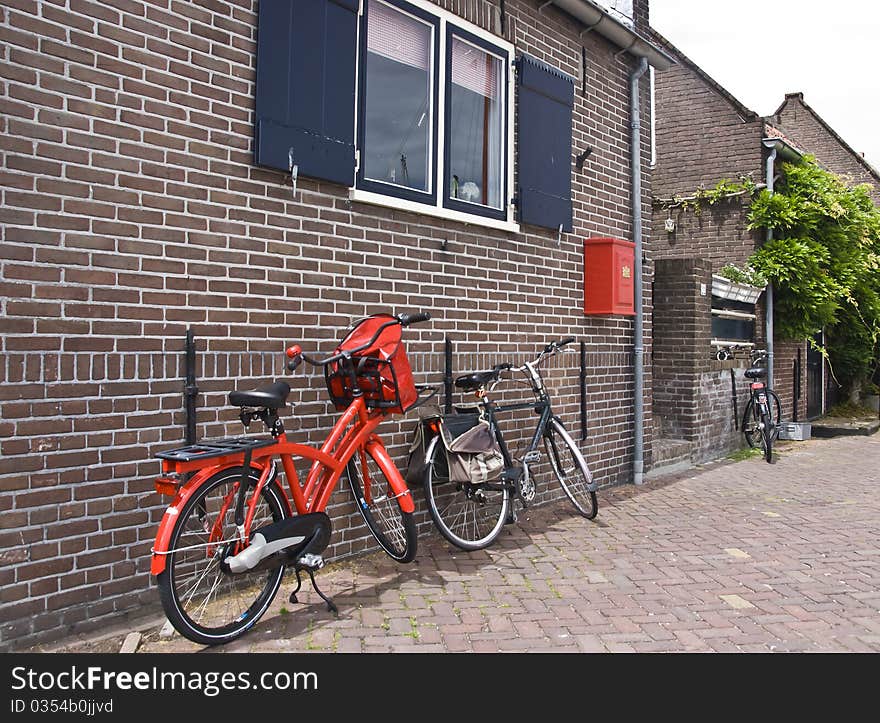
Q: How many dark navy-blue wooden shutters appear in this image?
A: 2